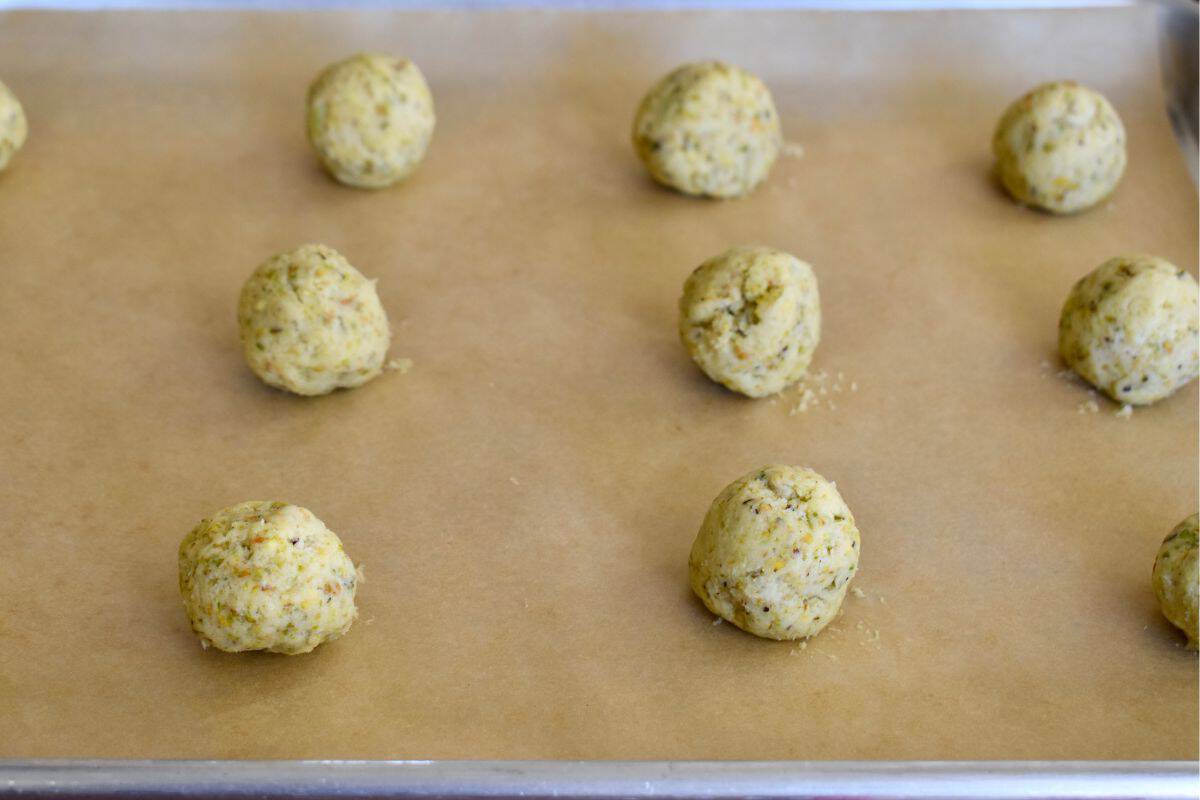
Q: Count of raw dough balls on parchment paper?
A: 10